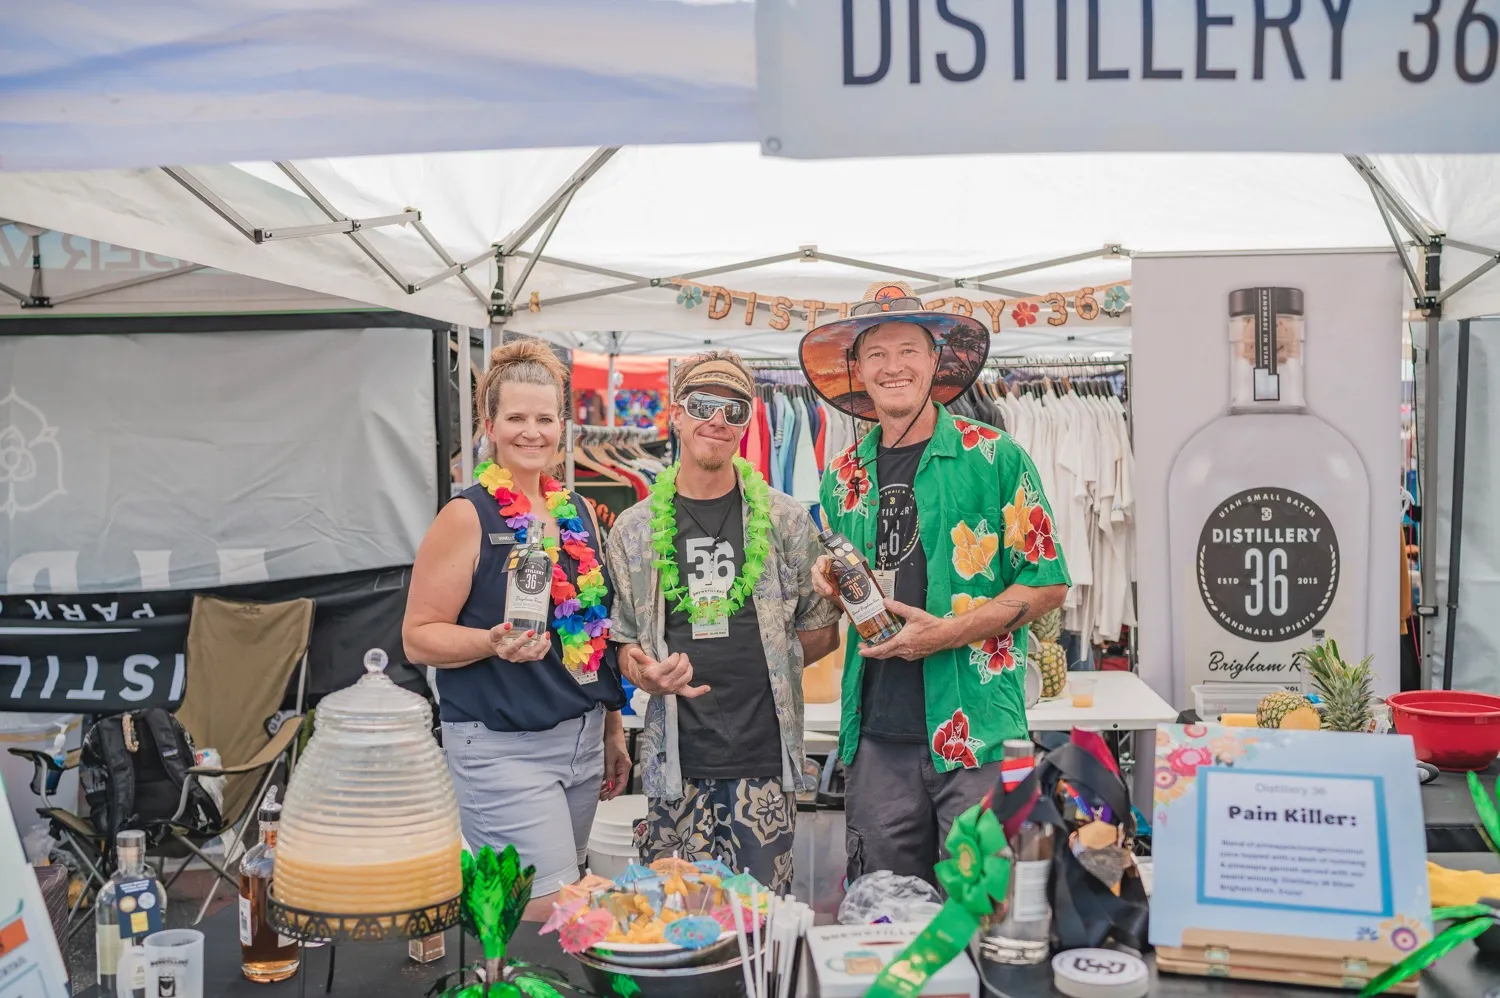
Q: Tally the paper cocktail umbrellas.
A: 11